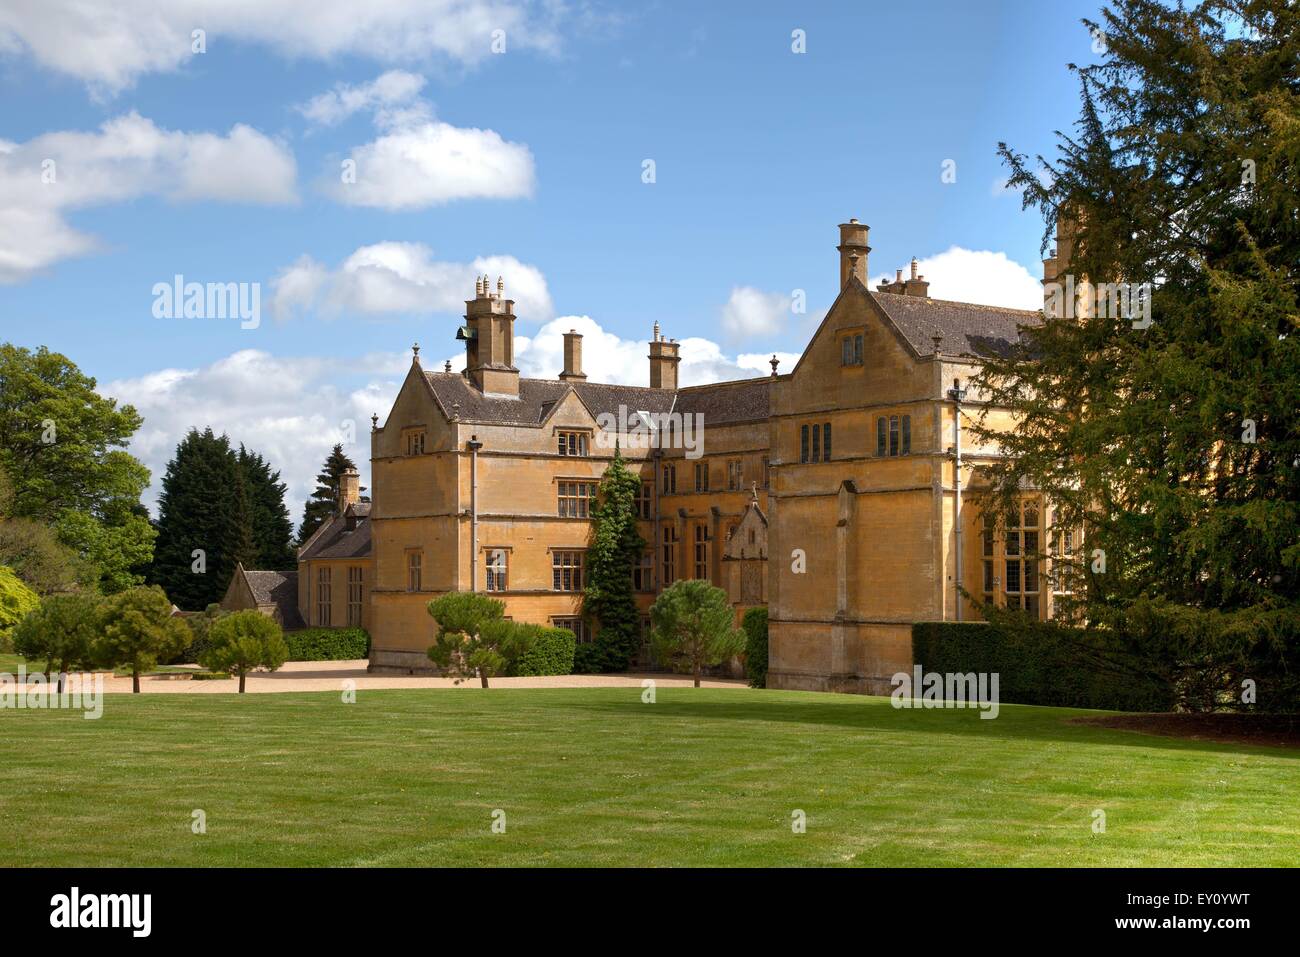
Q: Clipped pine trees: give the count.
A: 5